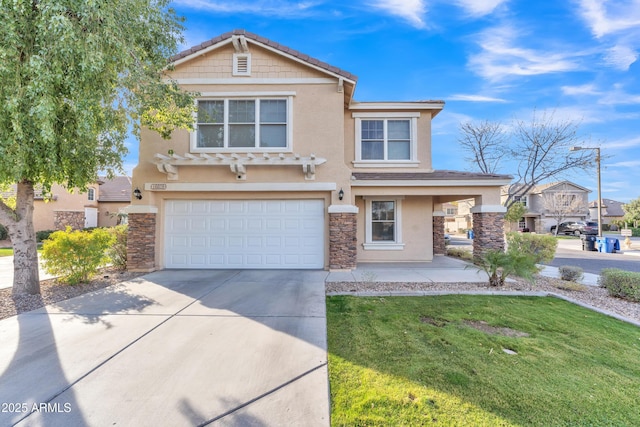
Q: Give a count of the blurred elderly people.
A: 0